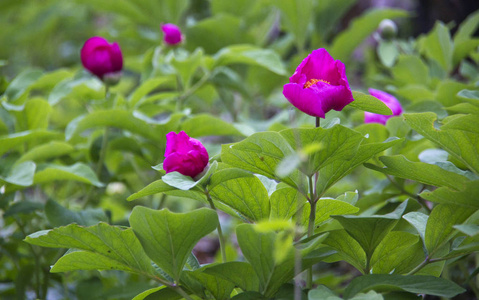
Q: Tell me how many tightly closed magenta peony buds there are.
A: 3